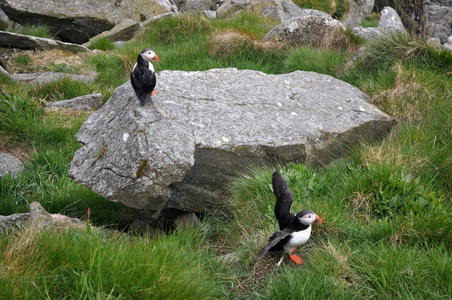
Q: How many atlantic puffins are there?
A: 2